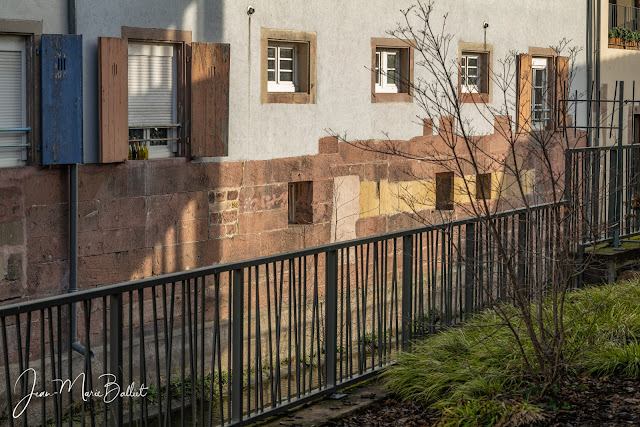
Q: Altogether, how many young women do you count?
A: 0